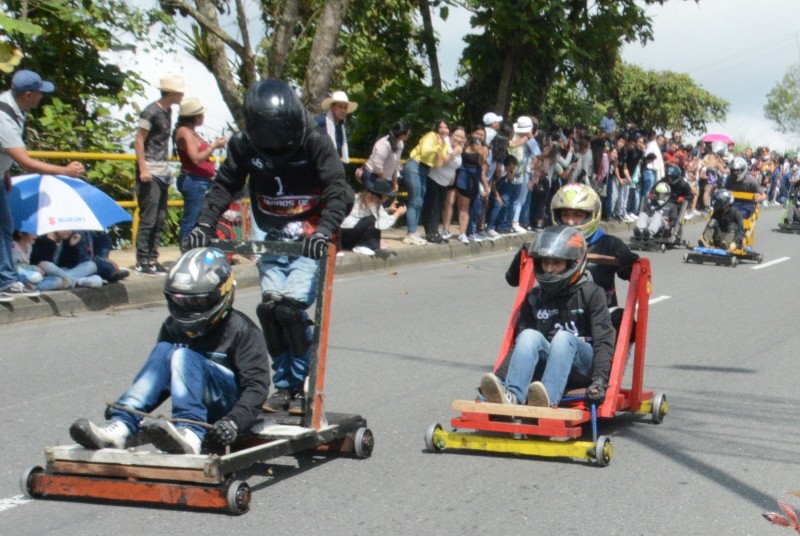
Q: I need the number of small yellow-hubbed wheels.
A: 3